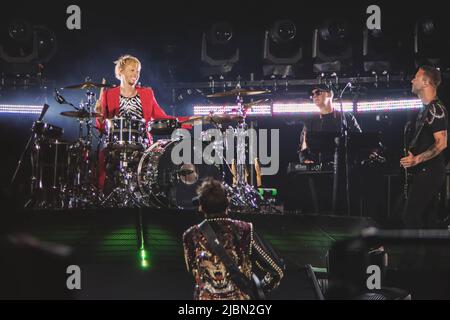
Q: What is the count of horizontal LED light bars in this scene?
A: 4